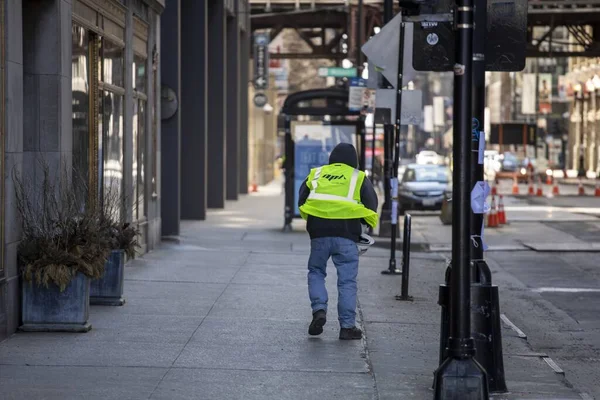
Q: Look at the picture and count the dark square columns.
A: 5